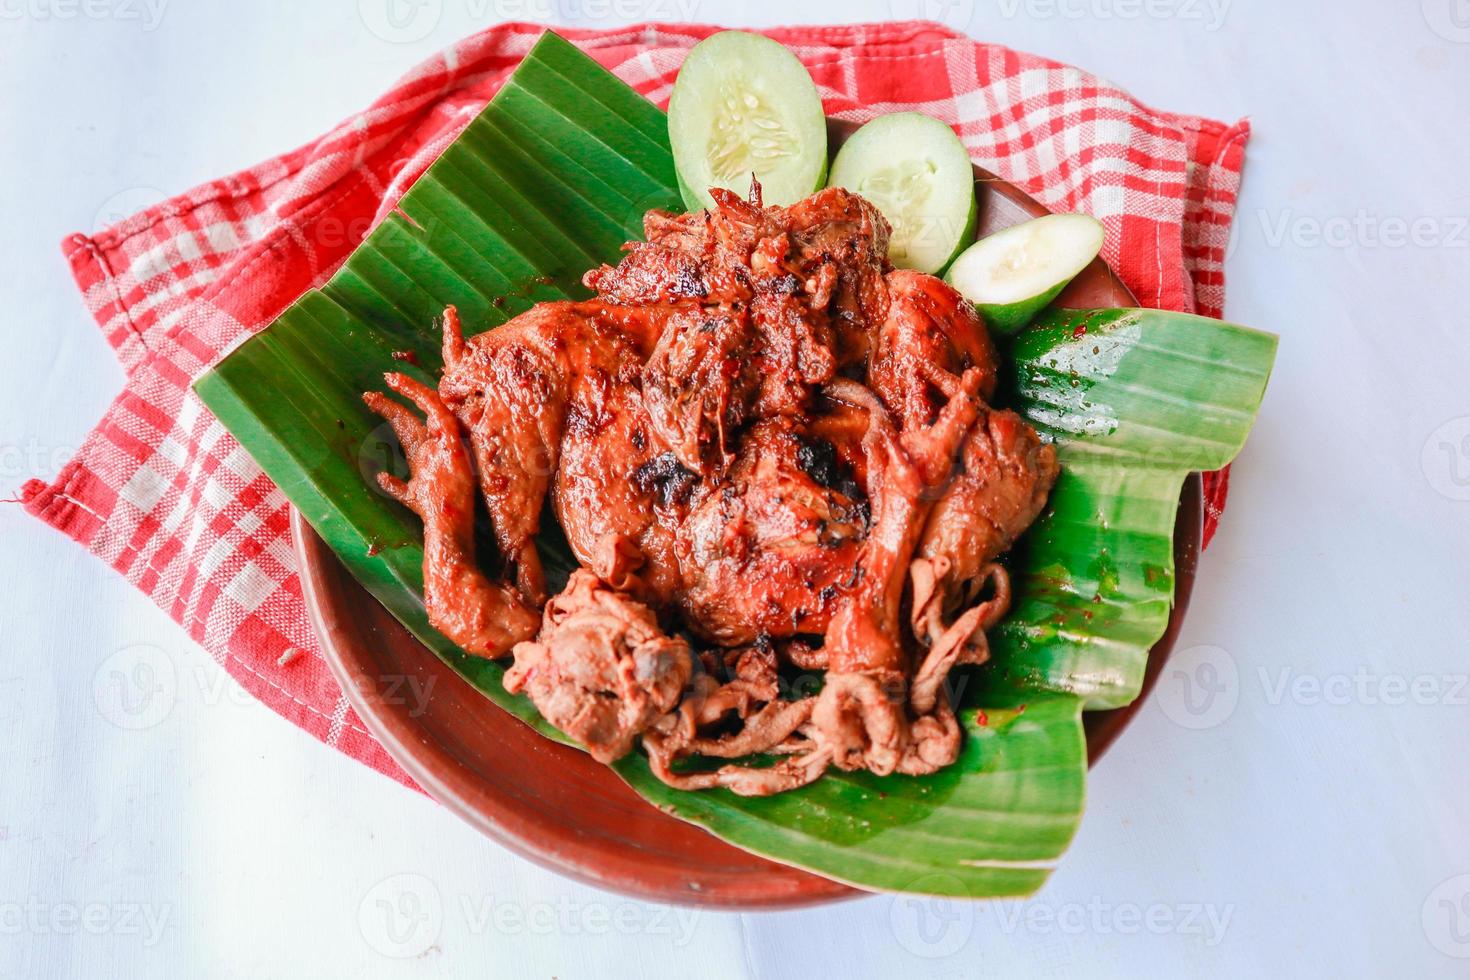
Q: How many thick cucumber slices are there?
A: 3